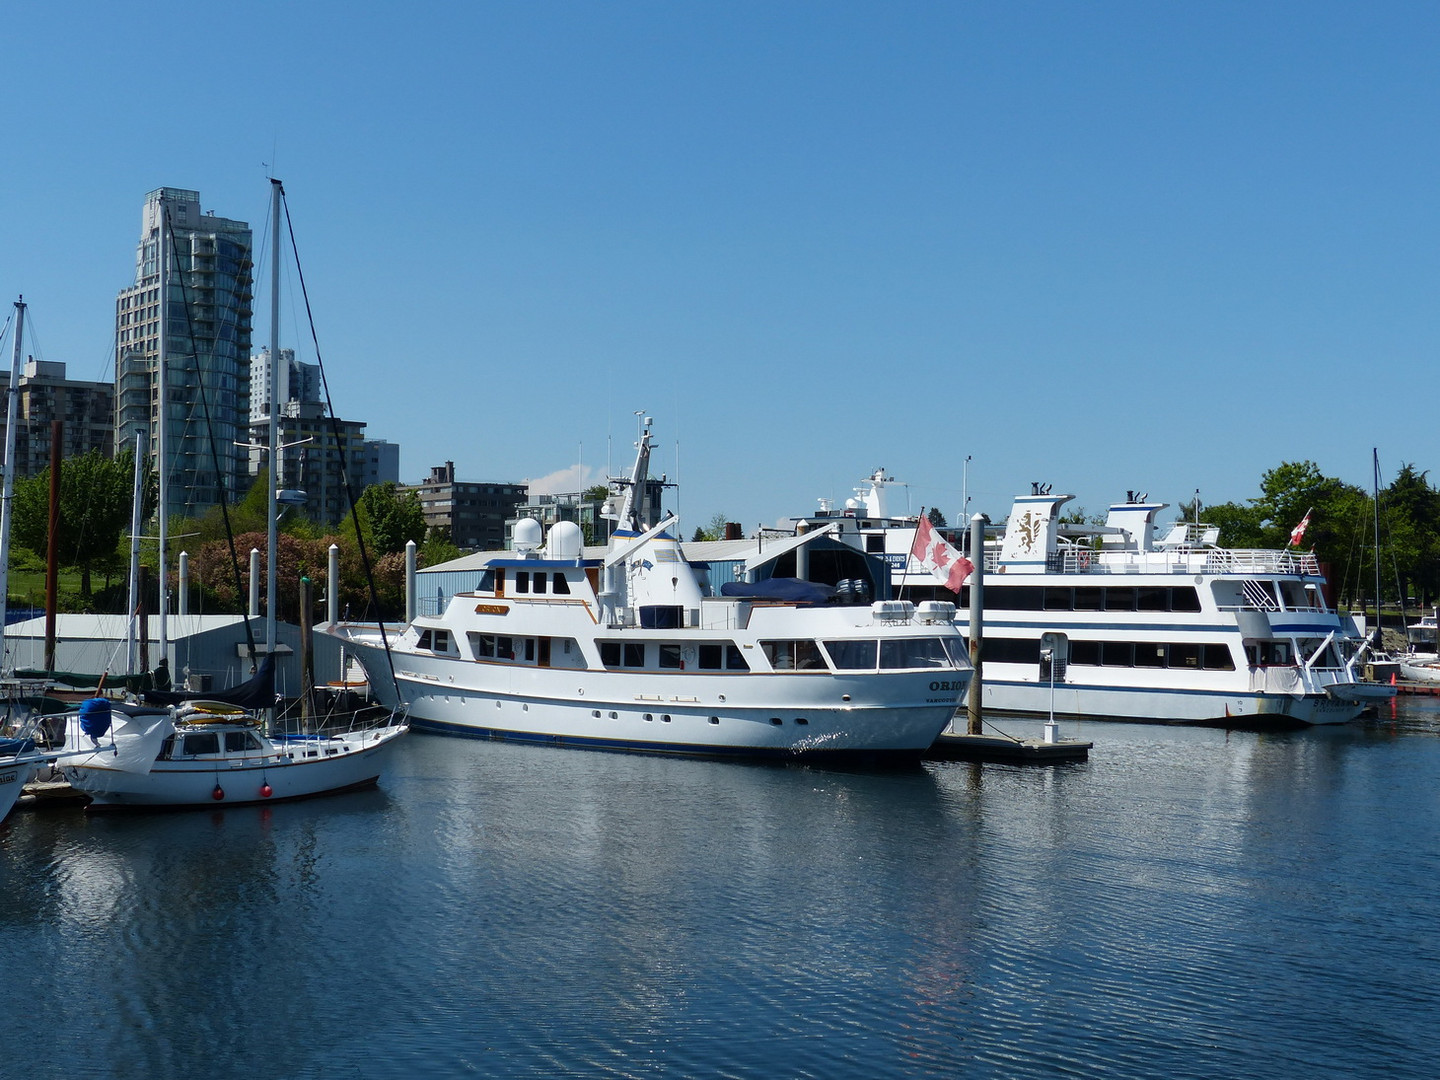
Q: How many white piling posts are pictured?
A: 6